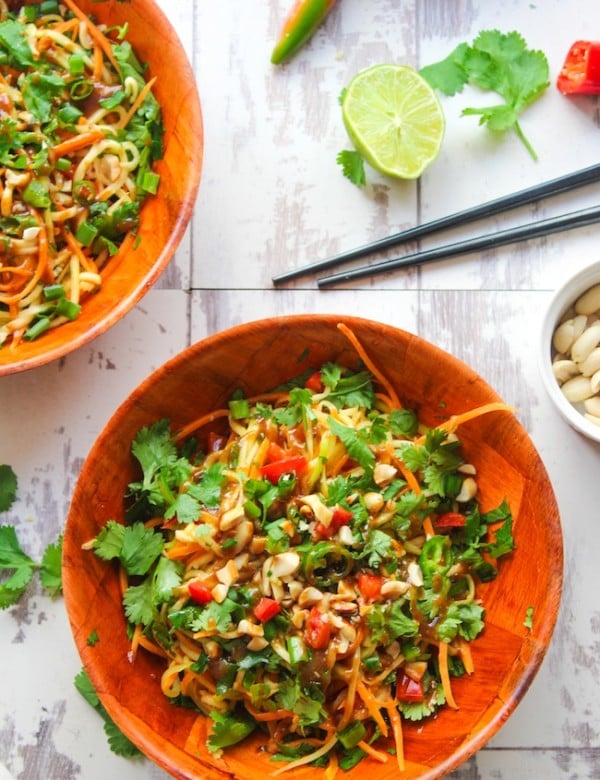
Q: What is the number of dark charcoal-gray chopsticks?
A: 2